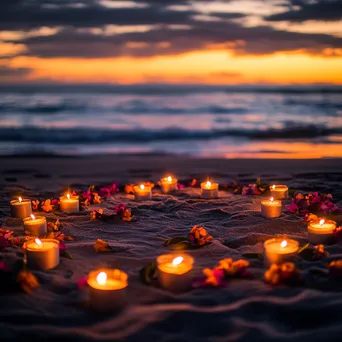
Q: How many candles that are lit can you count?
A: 13